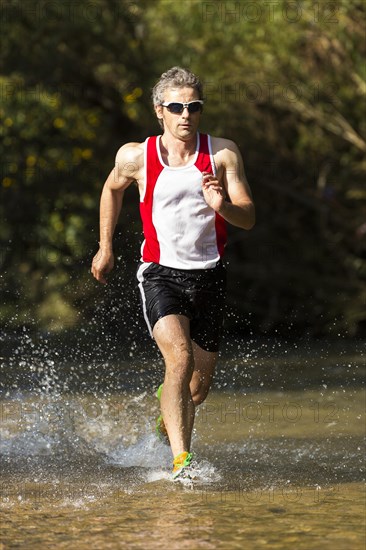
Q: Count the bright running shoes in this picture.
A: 2